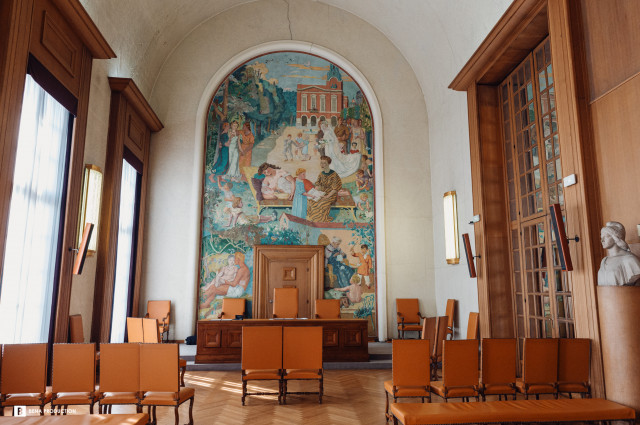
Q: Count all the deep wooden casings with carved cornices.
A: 3